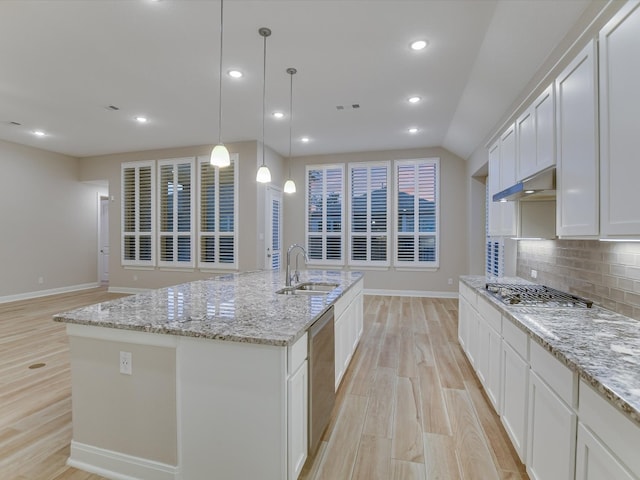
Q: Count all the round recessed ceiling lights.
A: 8